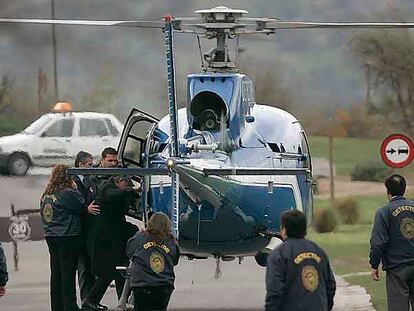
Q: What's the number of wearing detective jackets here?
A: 4